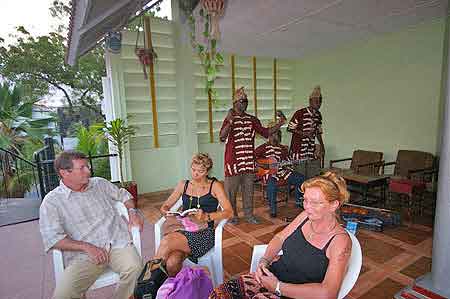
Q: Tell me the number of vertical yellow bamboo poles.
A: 5